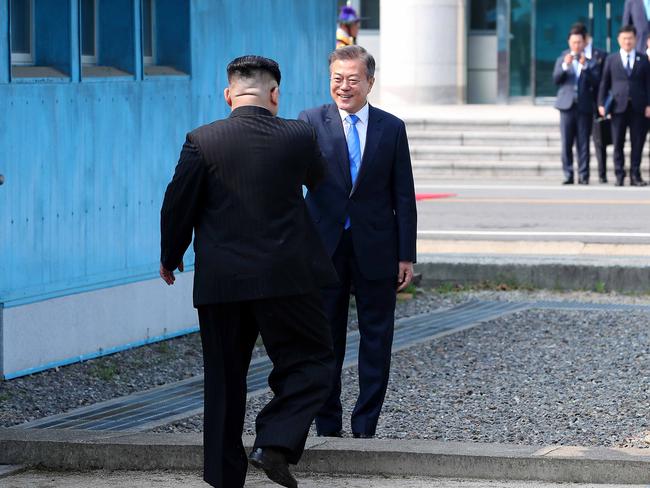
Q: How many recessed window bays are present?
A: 3